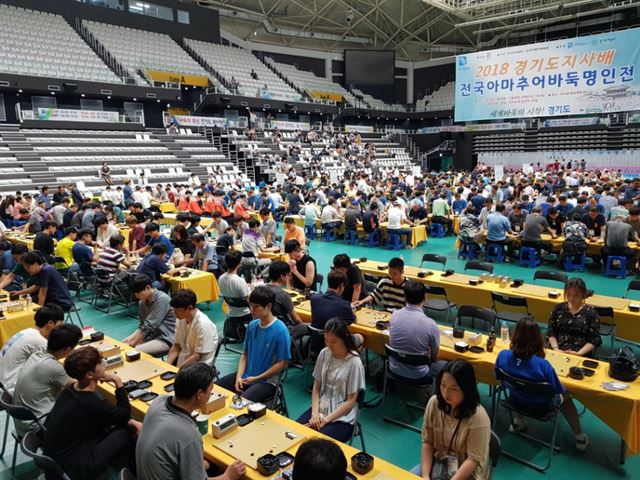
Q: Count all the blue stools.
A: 11